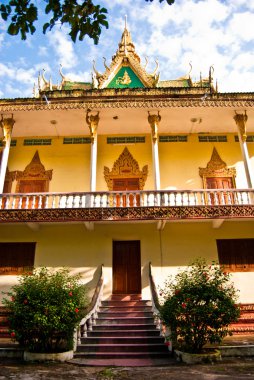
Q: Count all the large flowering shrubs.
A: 2